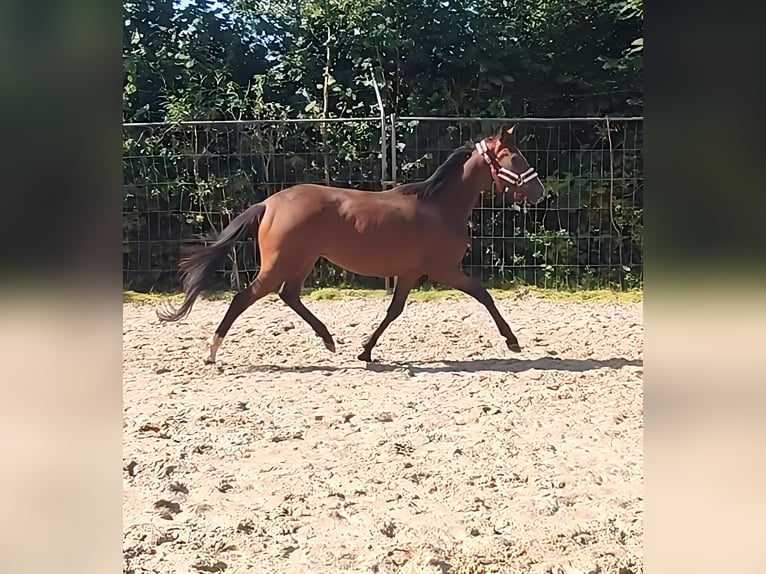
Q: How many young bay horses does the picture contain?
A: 1